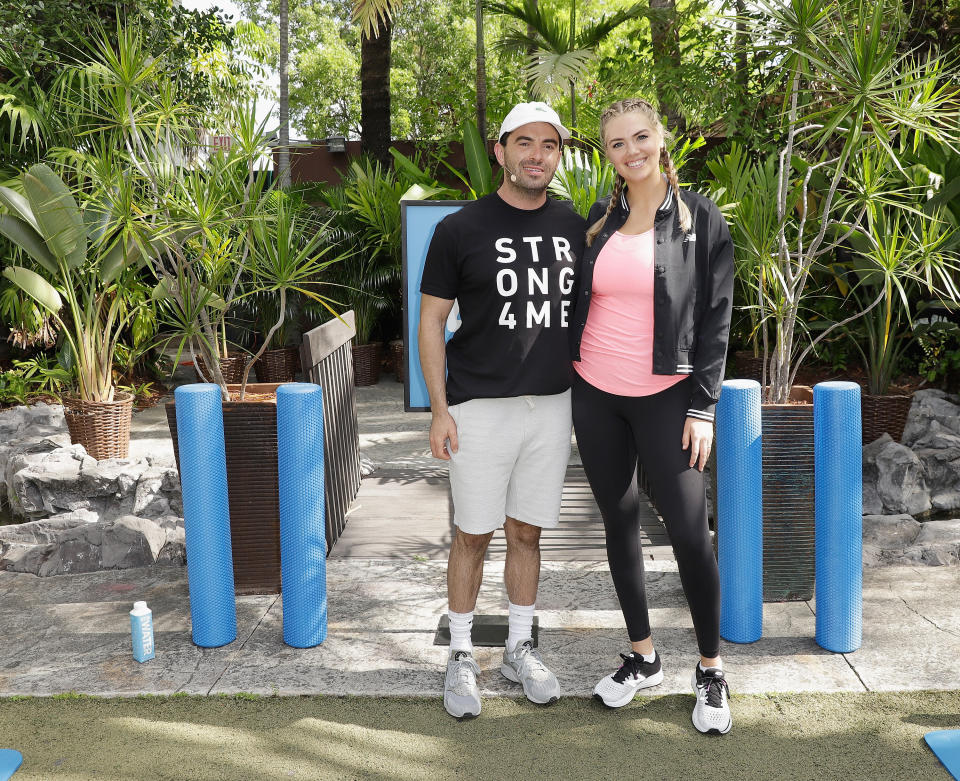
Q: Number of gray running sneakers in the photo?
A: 2